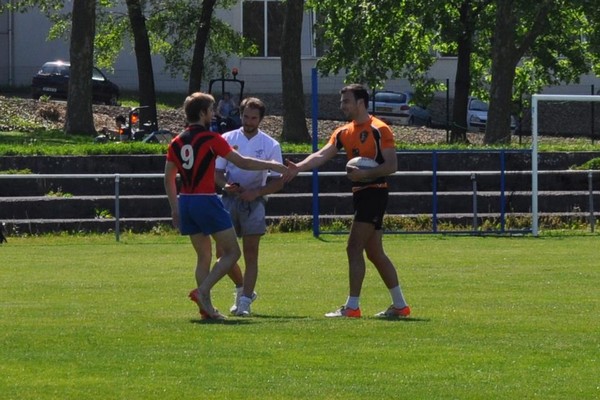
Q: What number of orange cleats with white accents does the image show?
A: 2